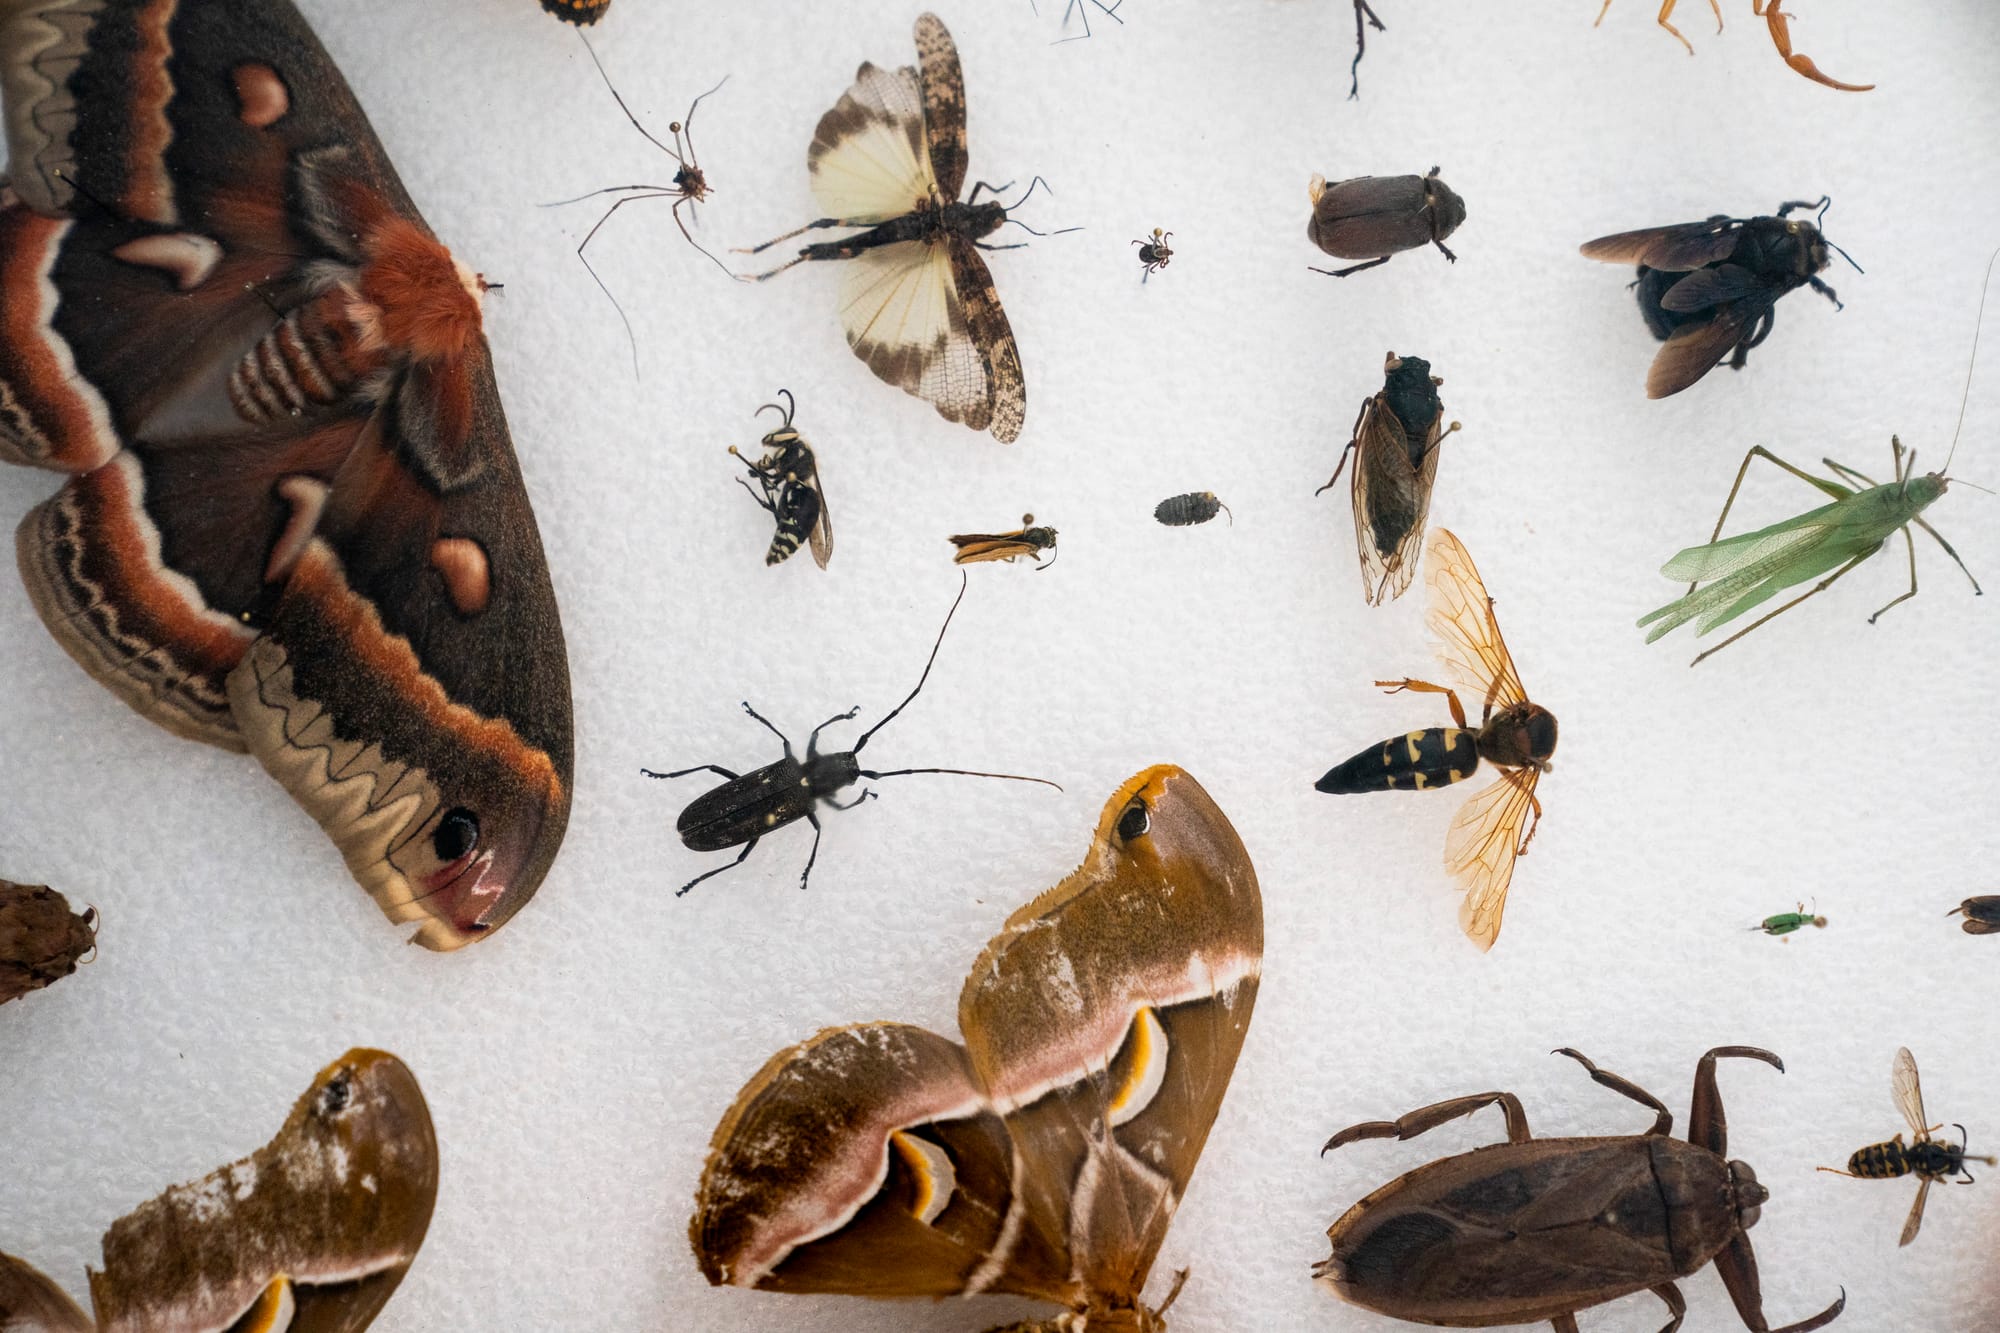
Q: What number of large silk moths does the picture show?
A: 3